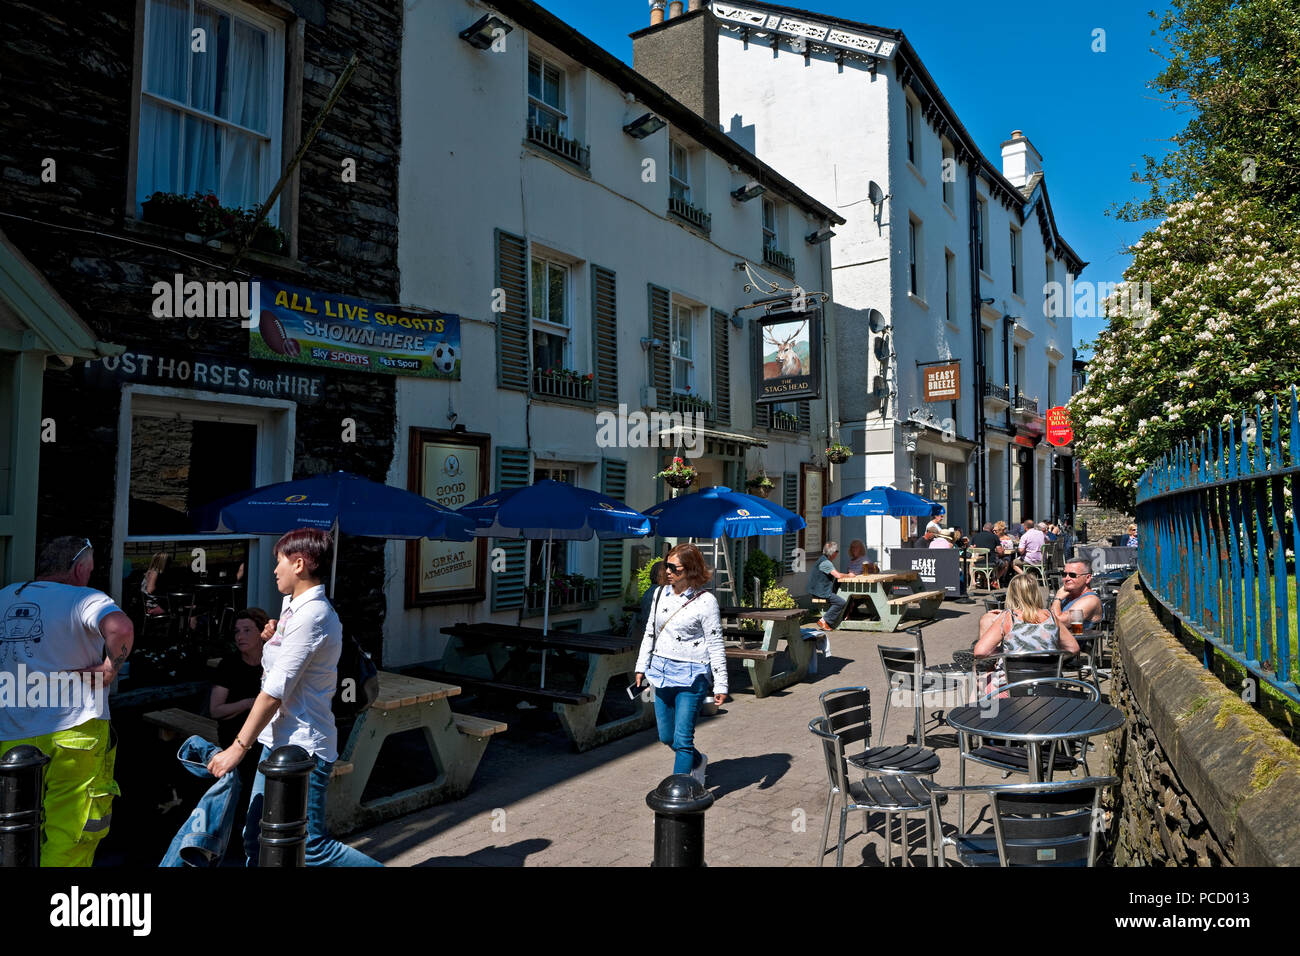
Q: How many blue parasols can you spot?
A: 4